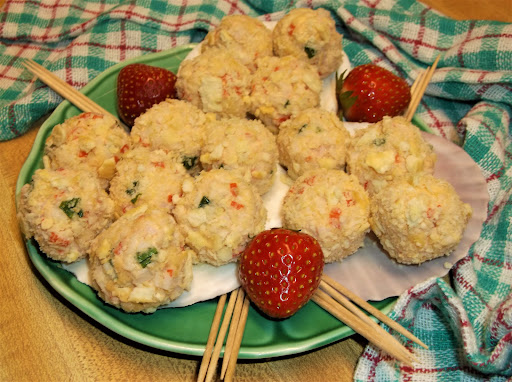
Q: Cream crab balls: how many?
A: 15